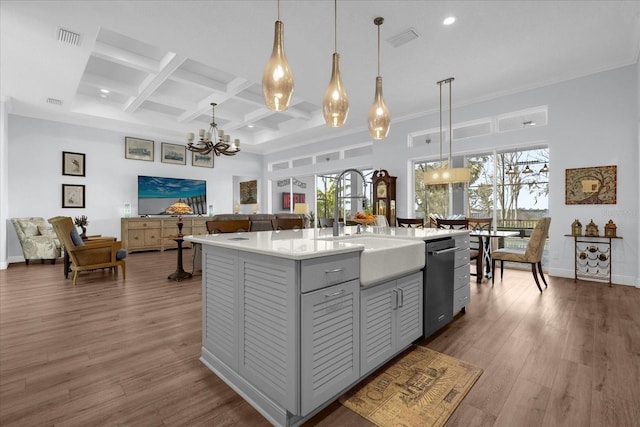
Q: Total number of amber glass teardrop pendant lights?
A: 3